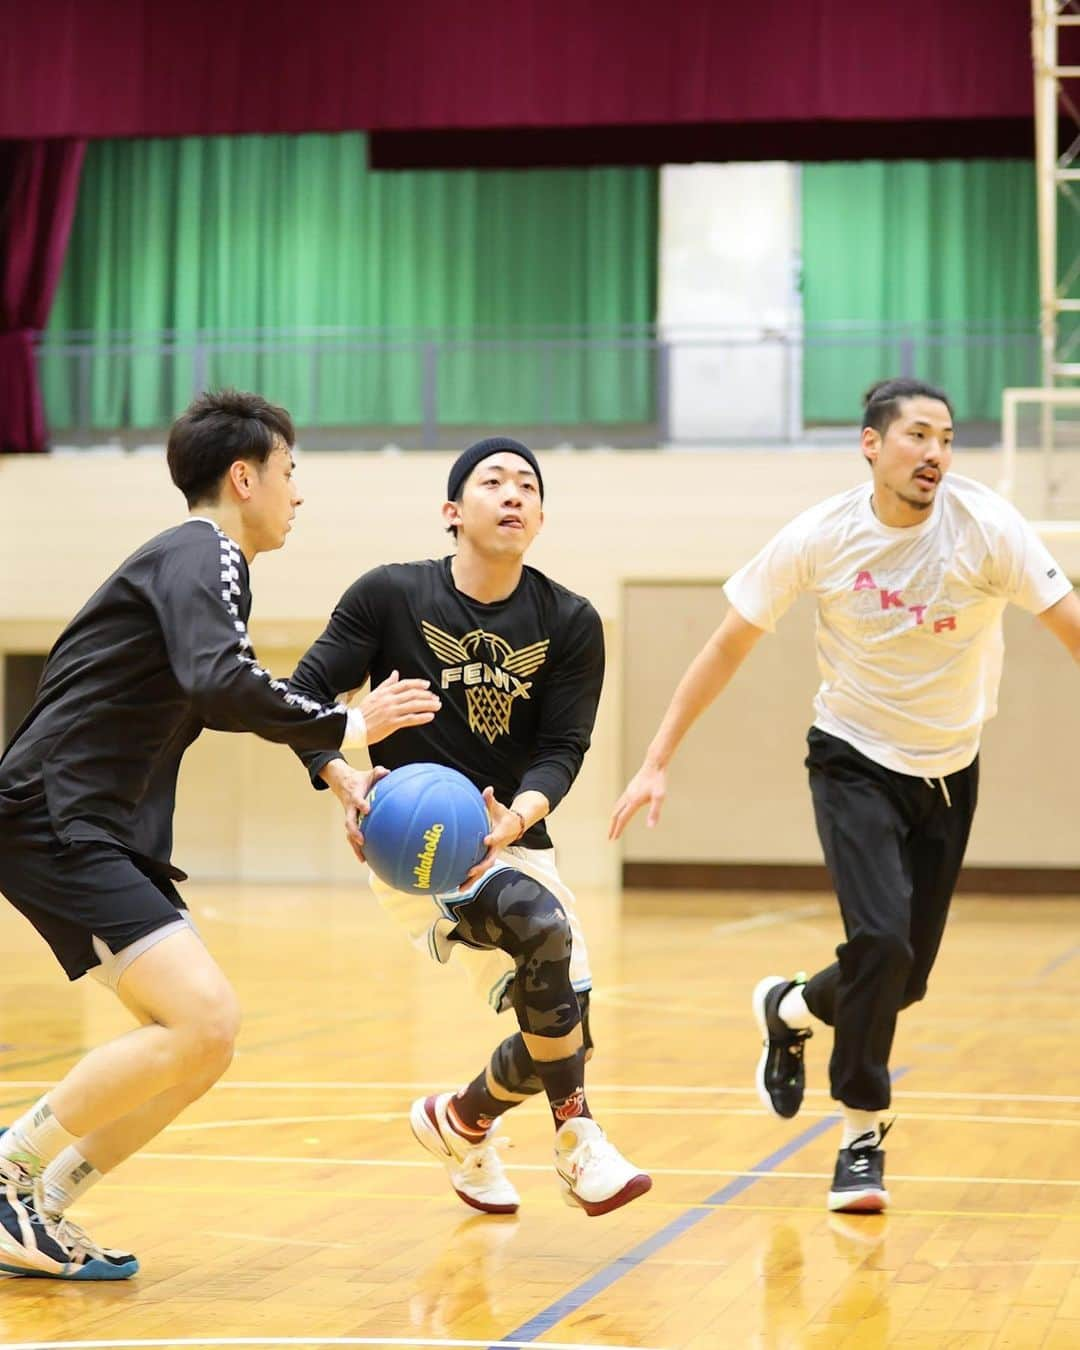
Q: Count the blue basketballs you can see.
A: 1